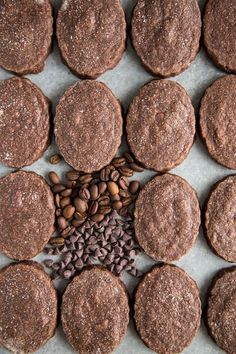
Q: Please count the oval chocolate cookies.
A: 15